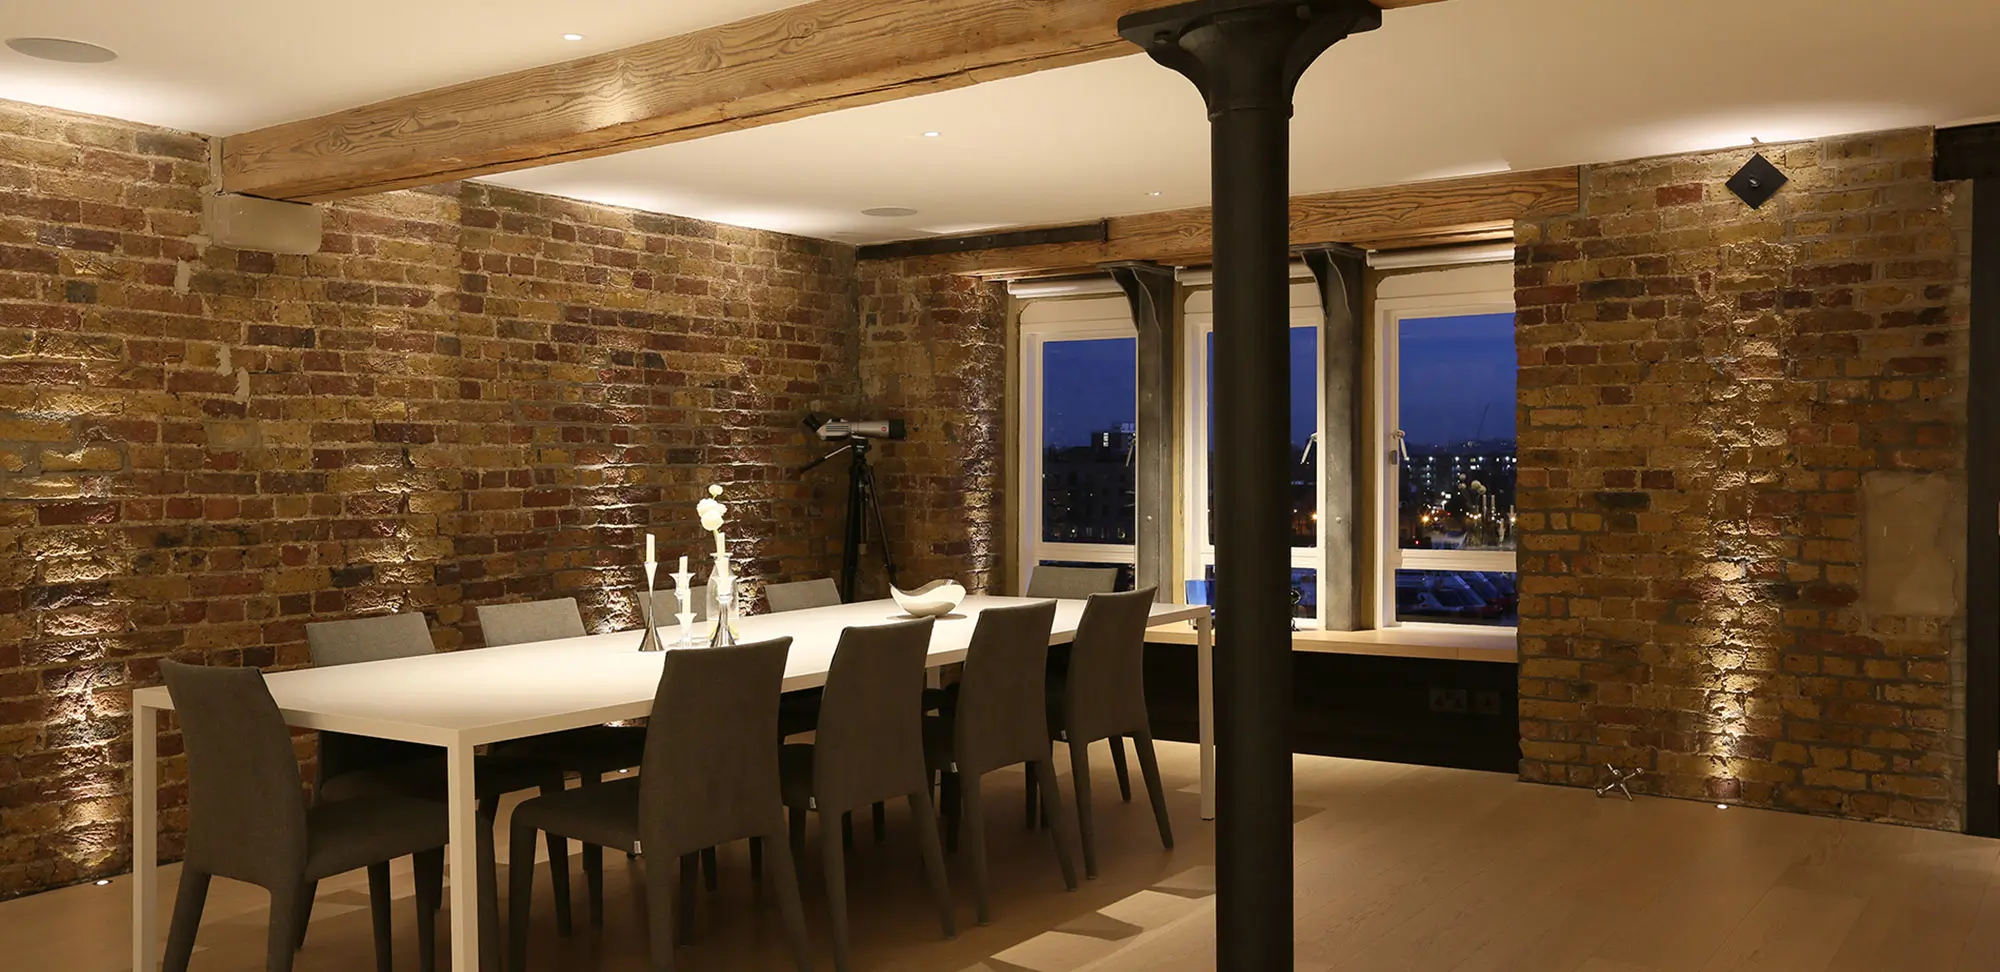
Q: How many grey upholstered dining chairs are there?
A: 10